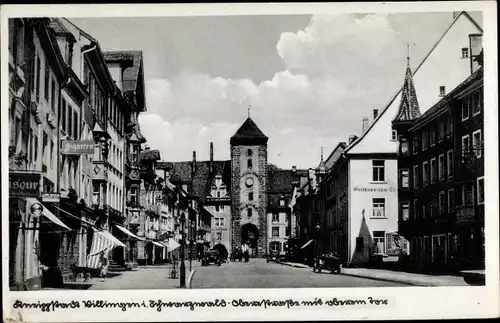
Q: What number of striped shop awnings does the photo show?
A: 1